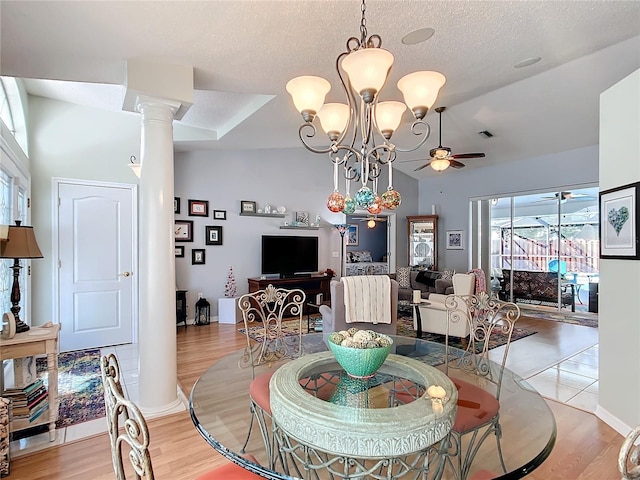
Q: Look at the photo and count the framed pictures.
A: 11